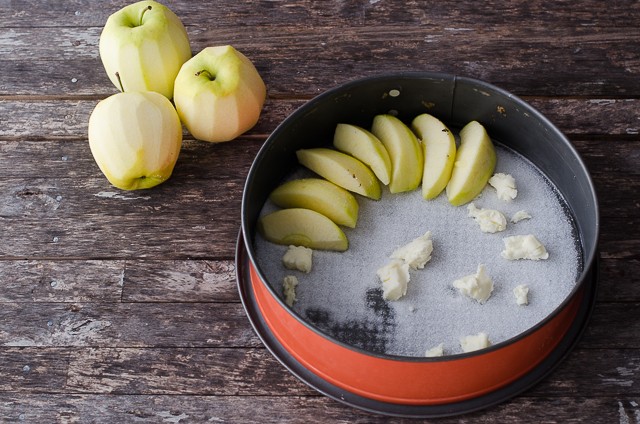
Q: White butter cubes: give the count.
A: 12